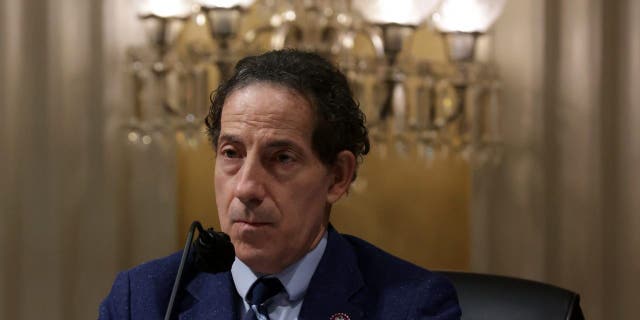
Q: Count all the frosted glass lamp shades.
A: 4